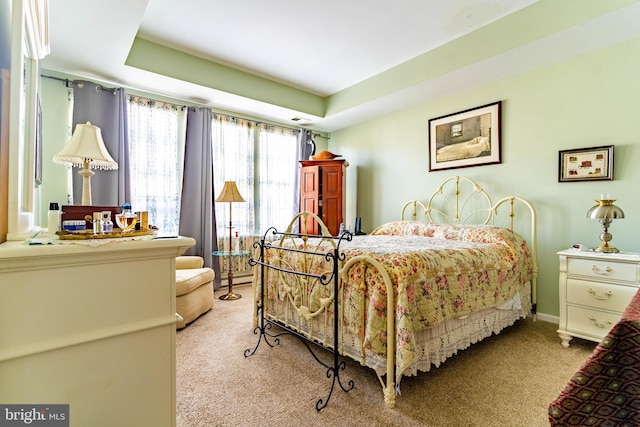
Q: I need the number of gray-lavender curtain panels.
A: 3